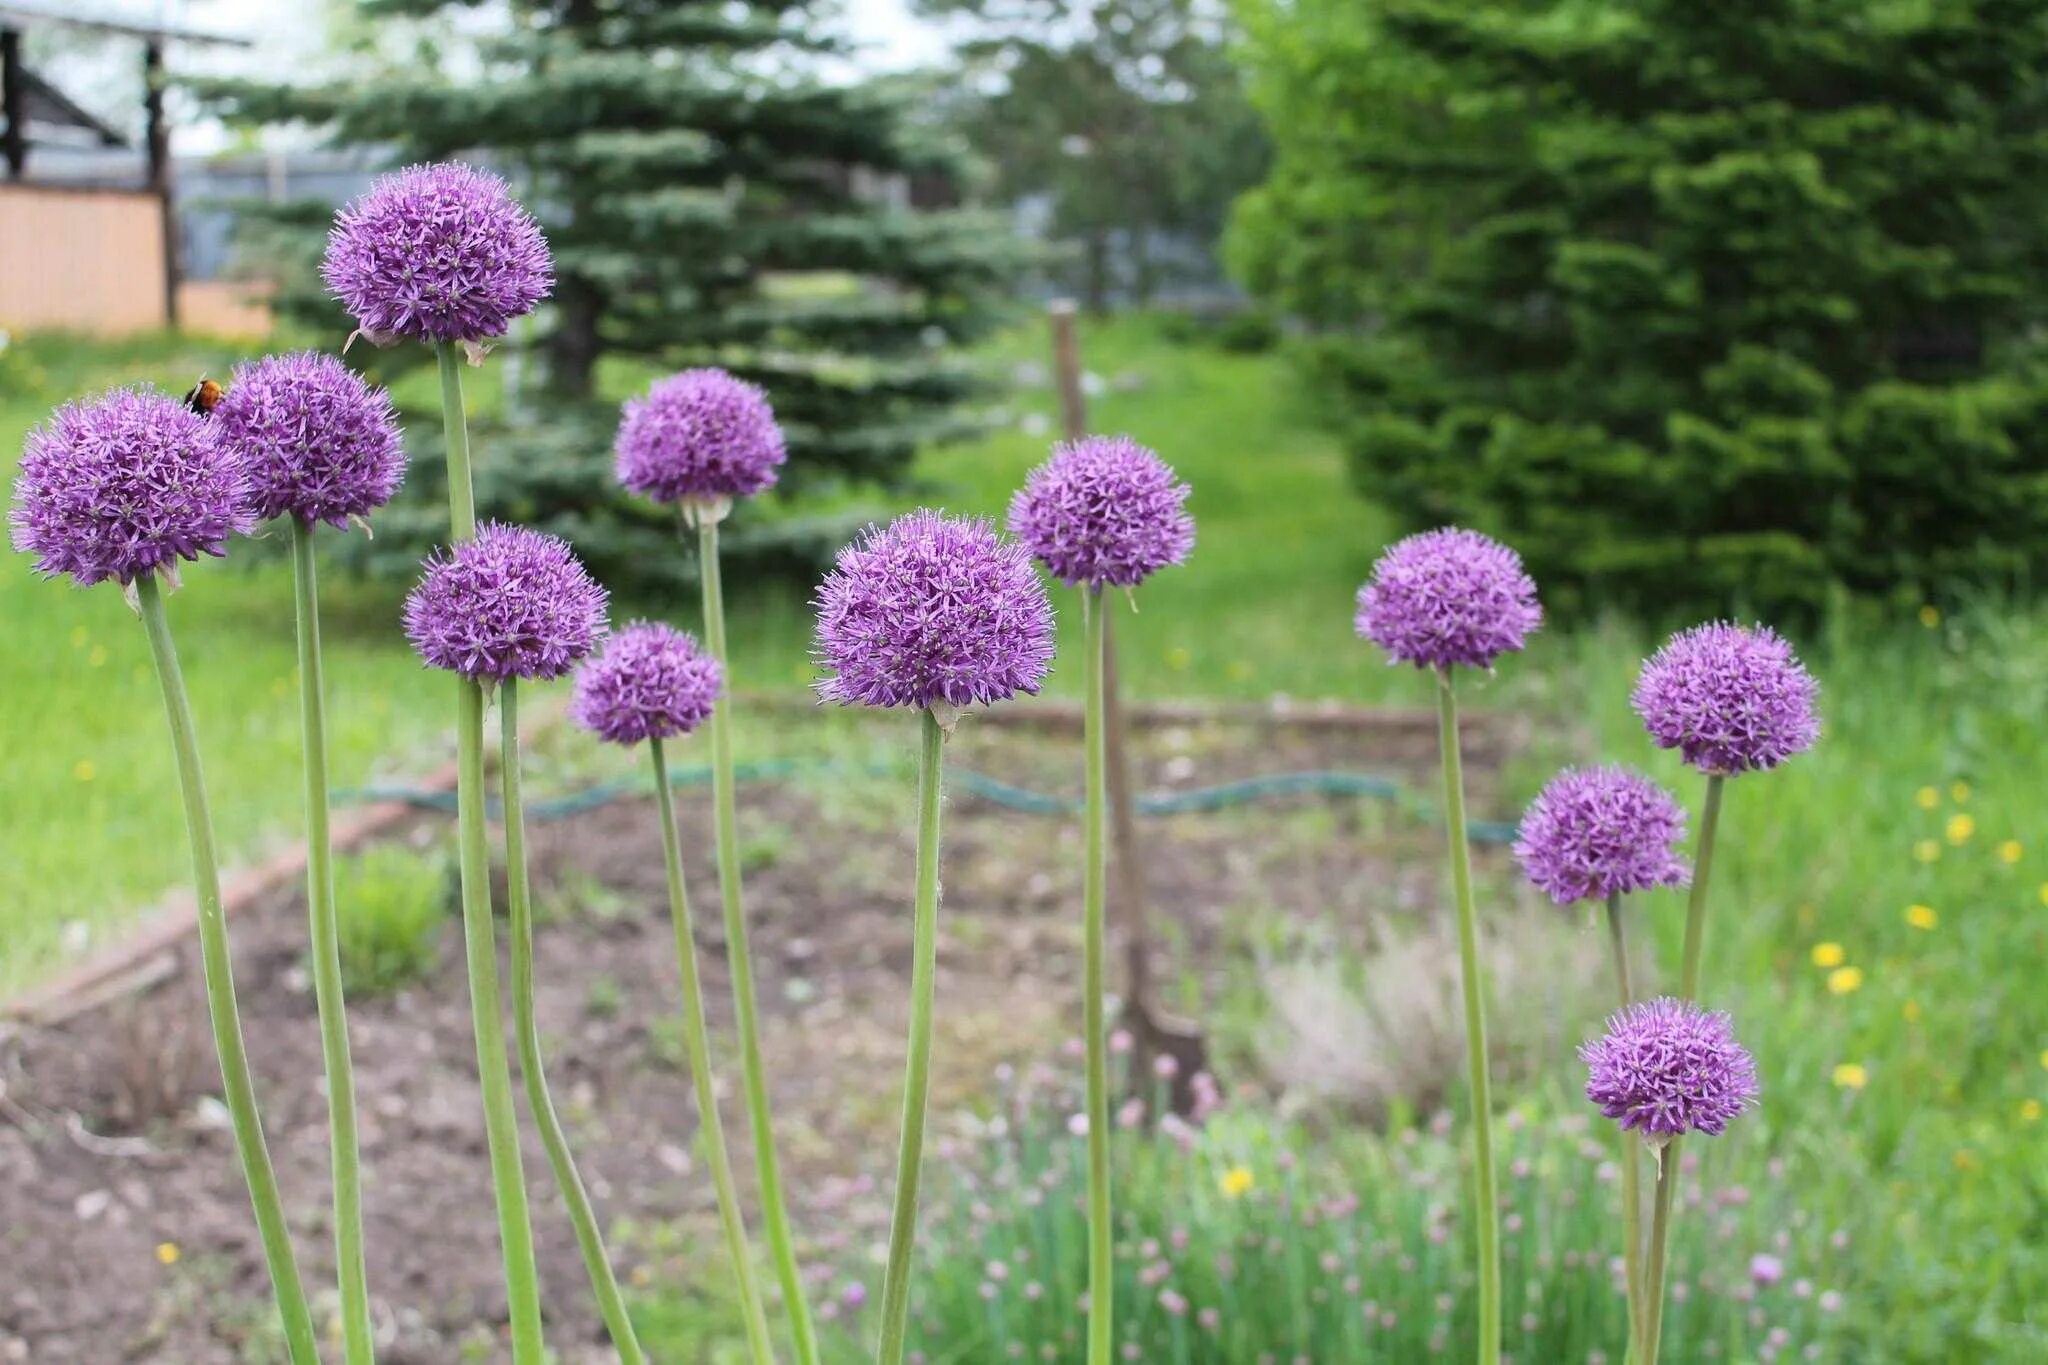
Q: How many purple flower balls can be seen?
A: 12